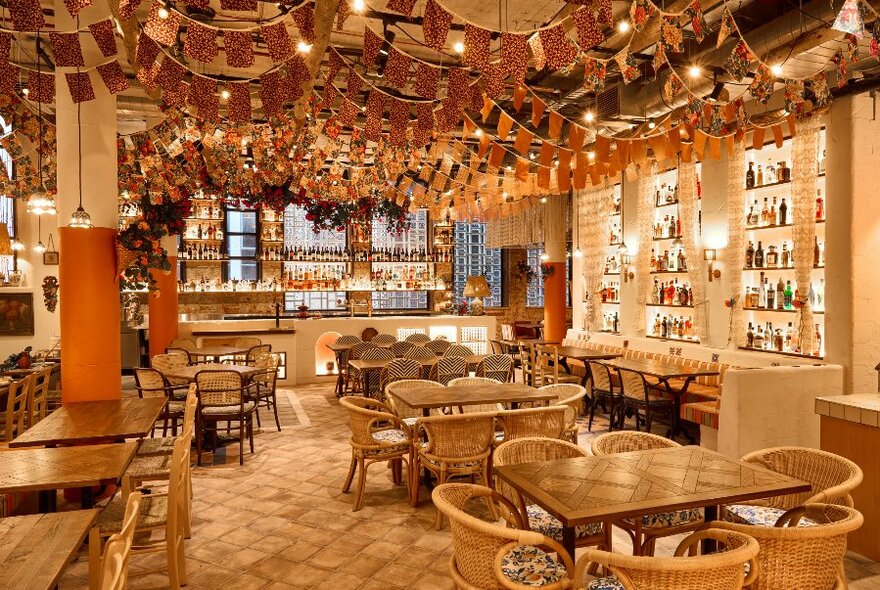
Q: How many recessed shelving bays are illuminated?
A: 3